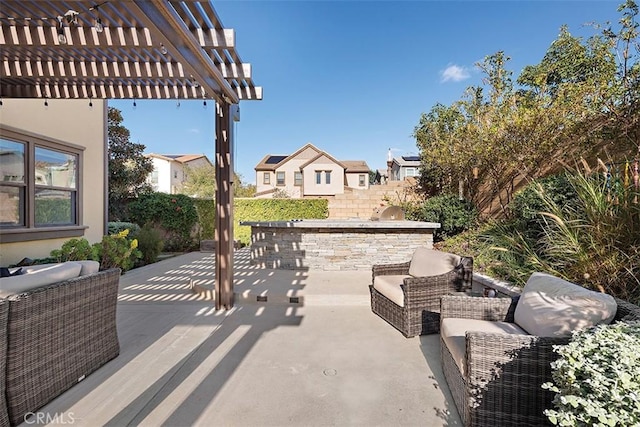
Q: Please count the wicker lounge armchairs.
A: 2